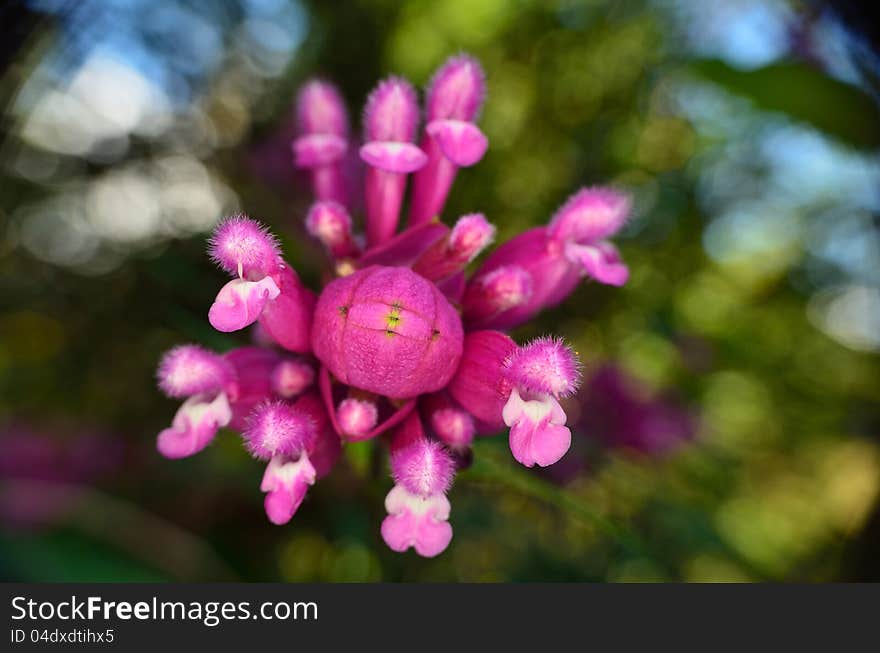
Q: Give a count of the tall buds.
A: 3